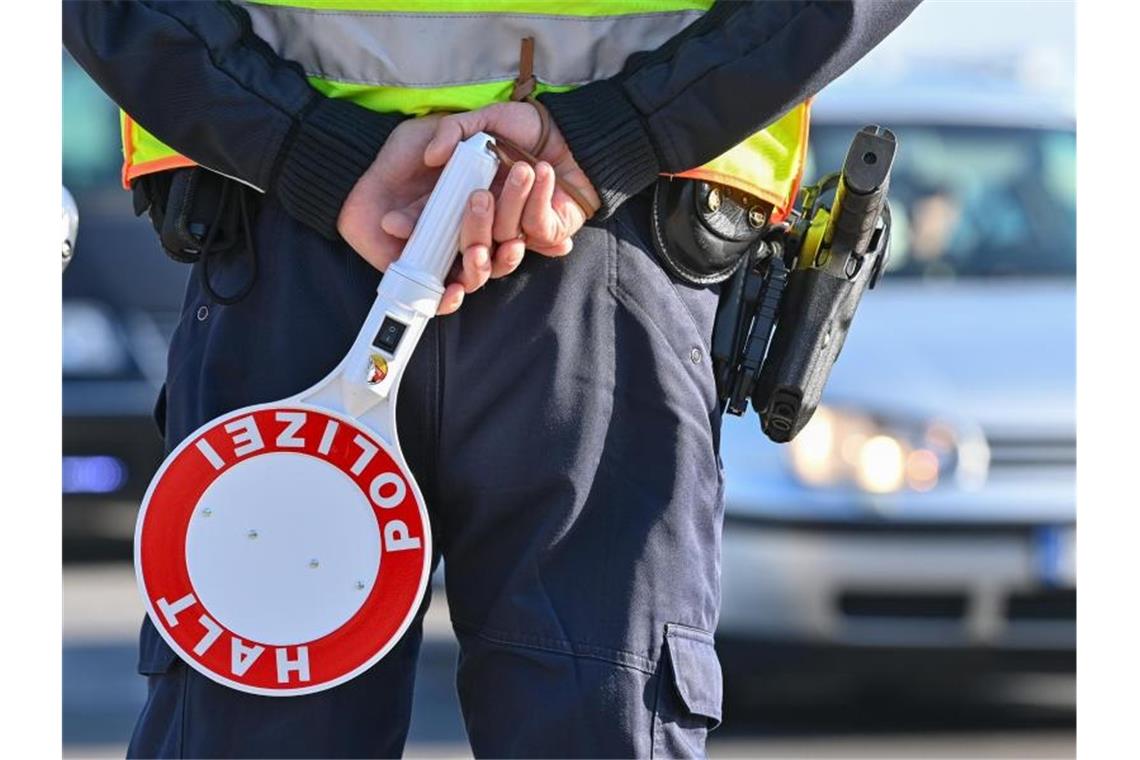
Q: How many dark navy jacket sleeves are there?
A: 2